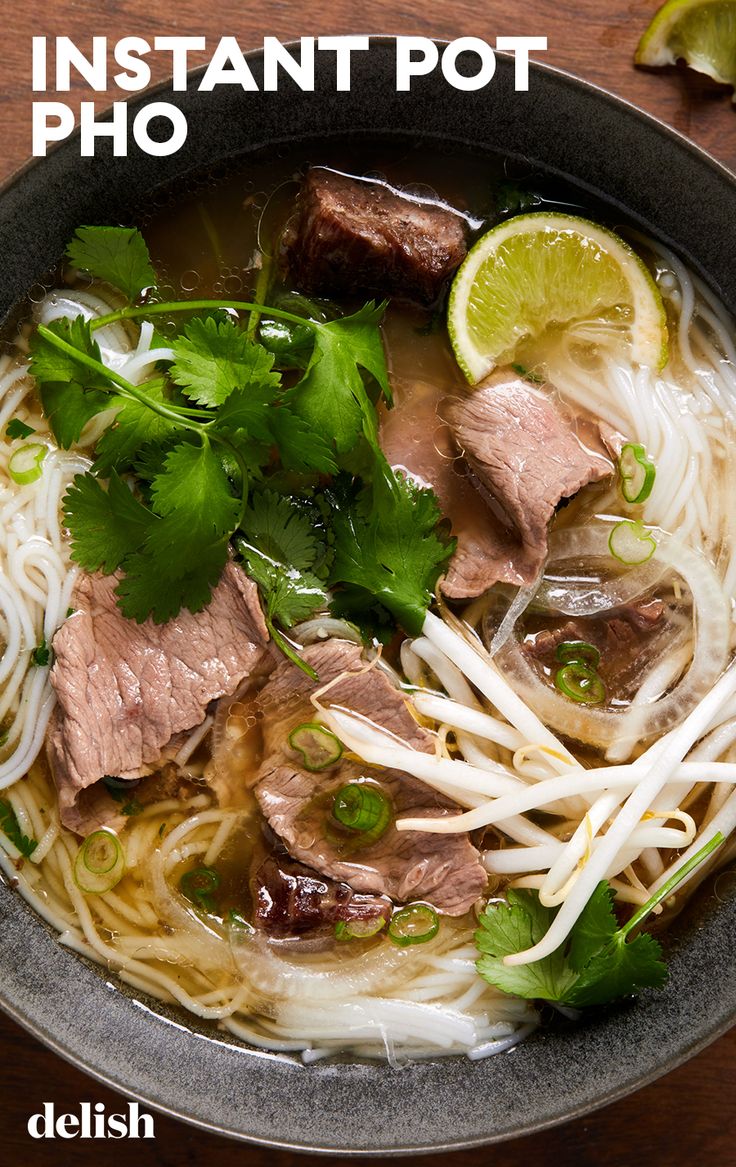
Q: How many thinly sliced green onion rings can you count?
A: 11